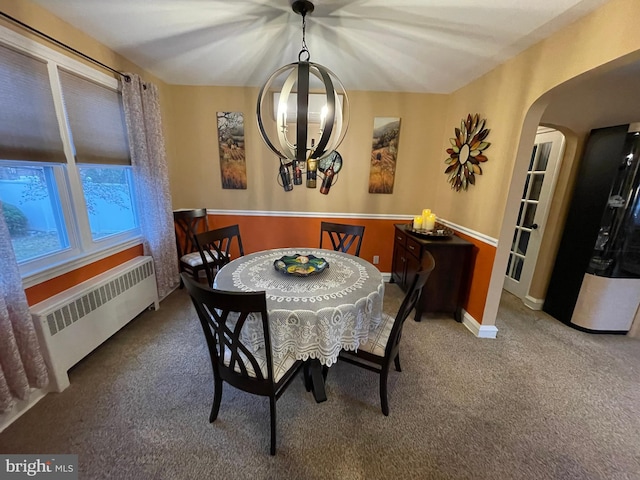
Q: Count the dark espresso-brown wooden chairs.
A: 5